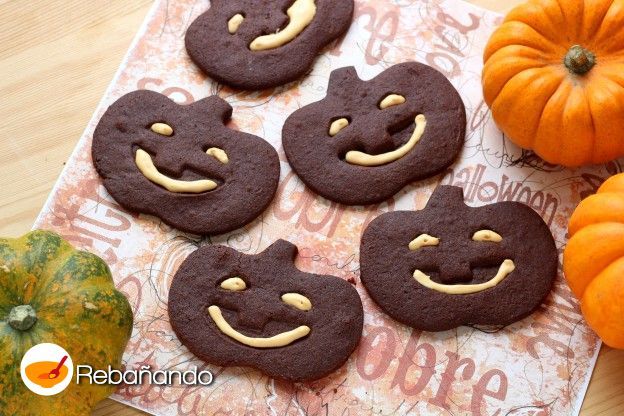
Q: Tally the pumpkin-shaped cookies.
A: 5